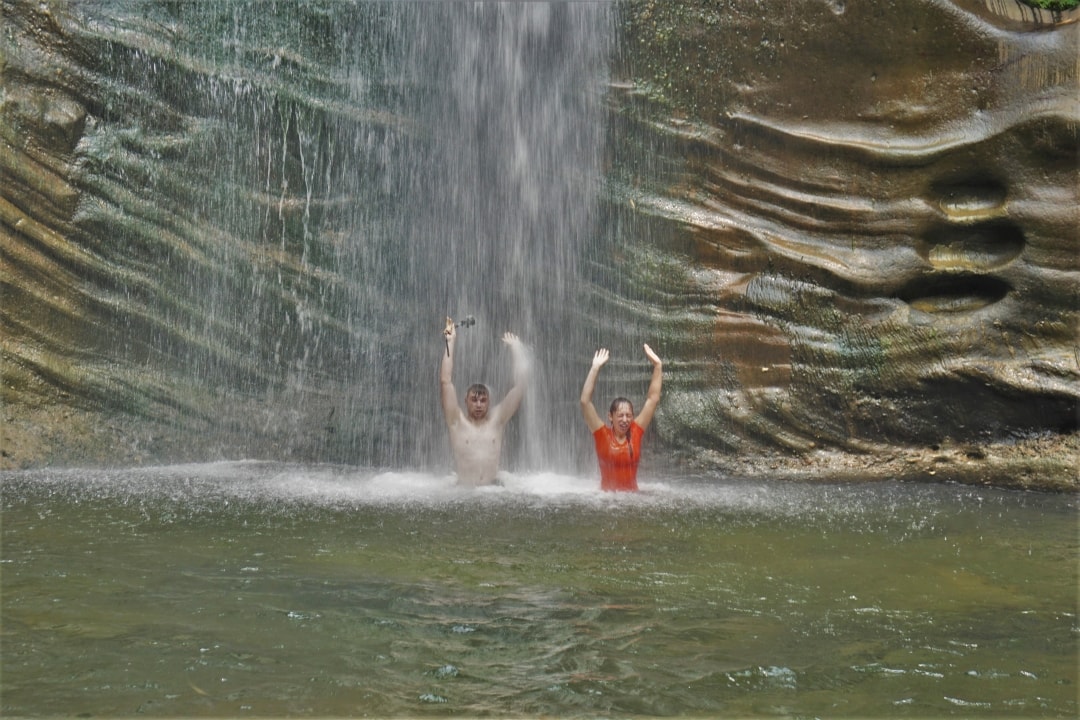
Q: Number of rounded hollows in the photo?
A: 3